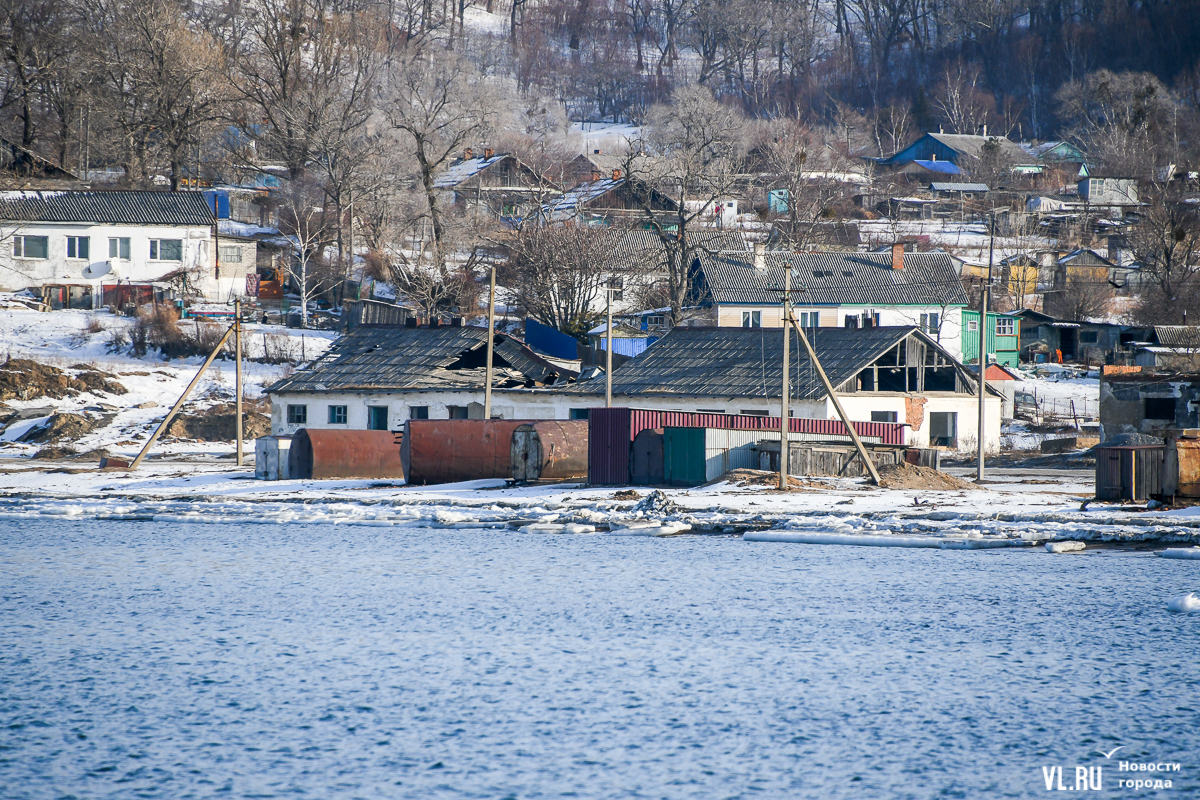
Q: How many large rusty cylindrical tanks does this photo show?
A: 3